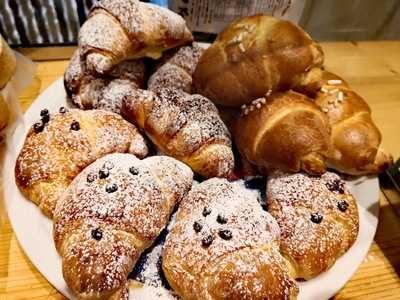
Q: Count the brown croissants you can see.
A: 3